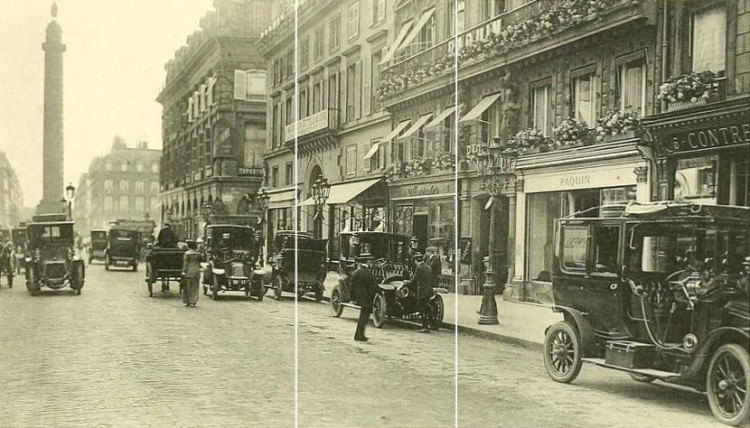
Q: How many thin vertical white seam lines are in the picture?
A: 2